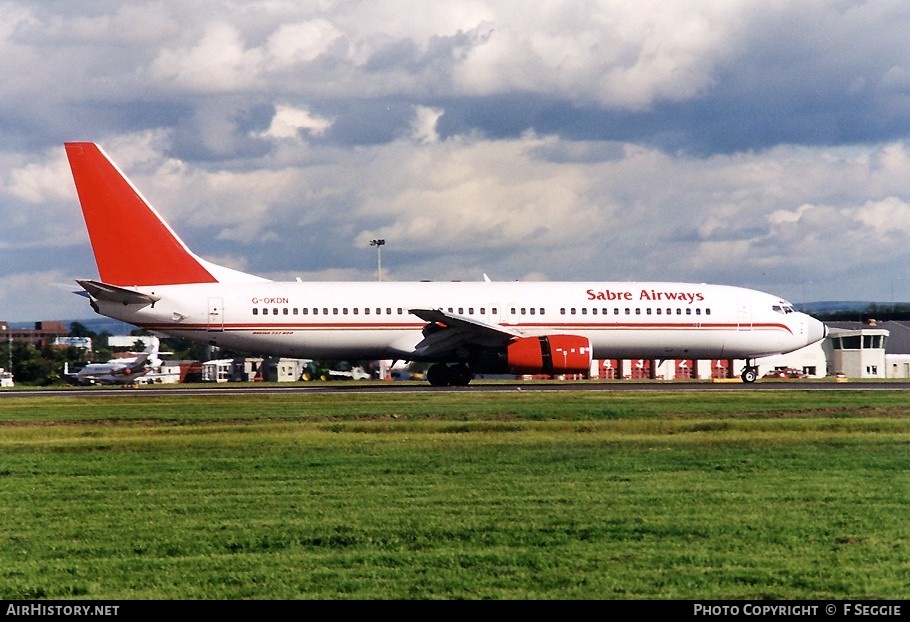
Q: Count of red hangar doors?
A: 4